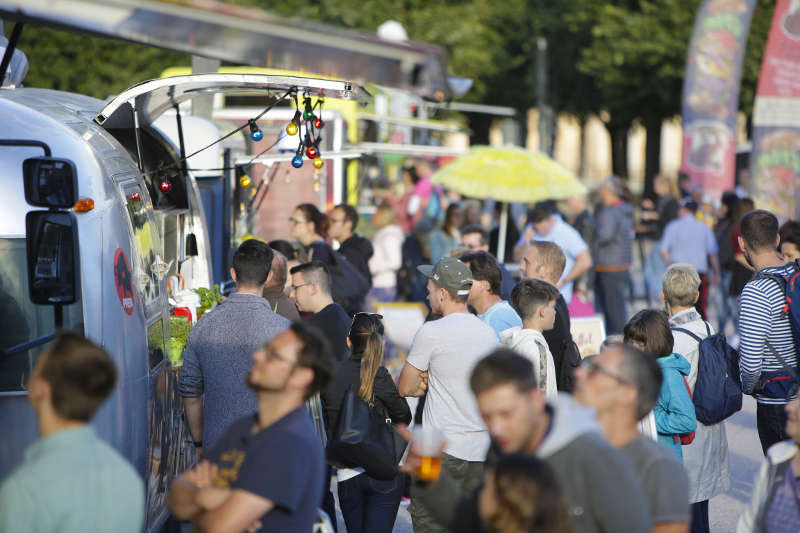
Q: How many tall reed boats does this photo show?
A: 0